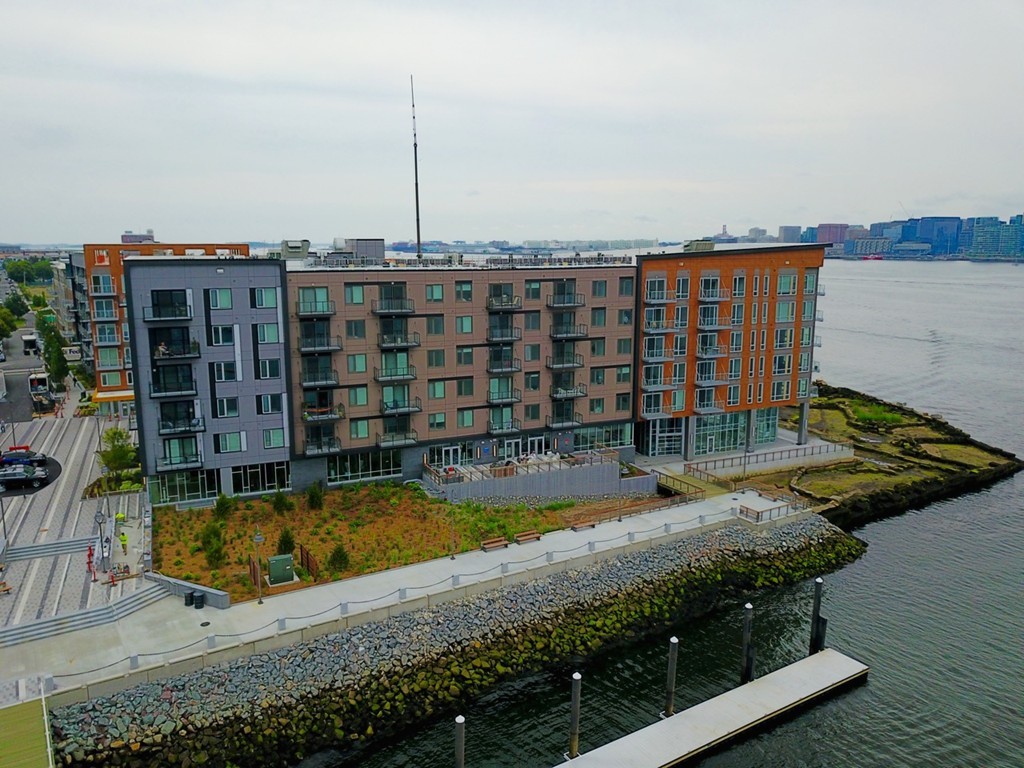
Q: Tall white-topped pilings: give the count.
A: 5